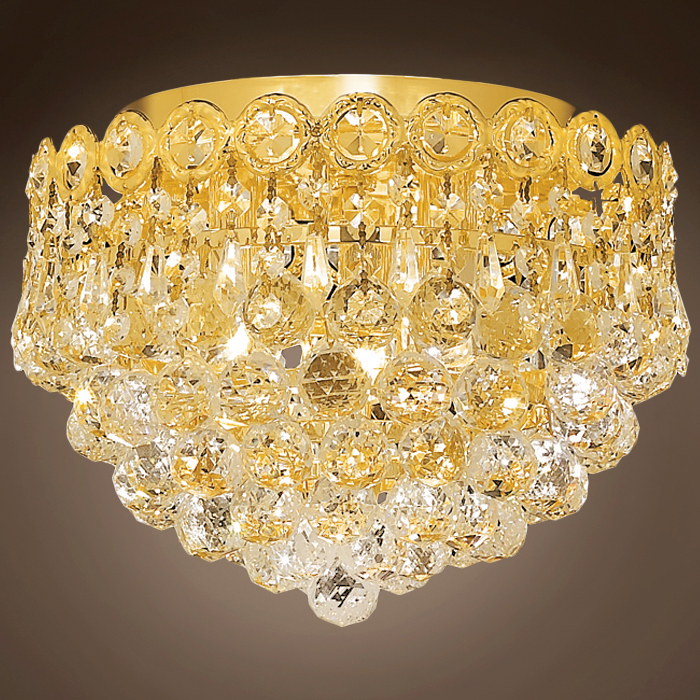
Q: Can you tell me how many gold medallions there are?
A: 11